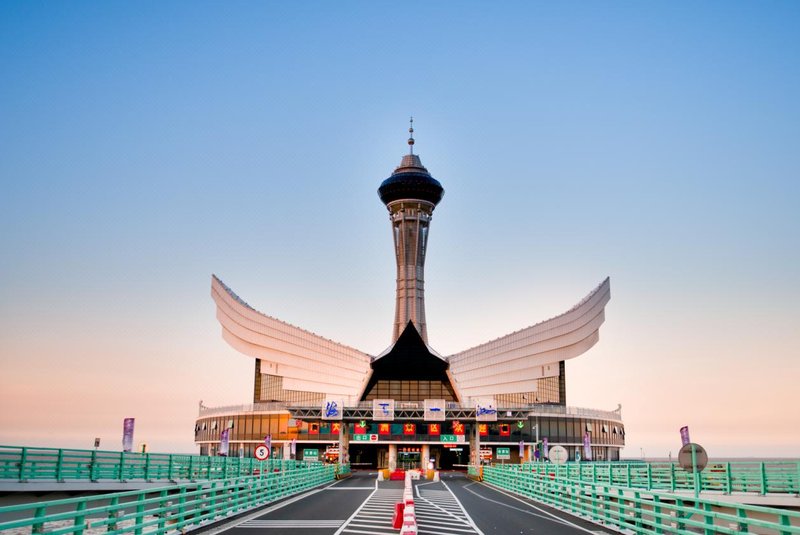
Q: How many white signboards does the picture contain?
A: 4